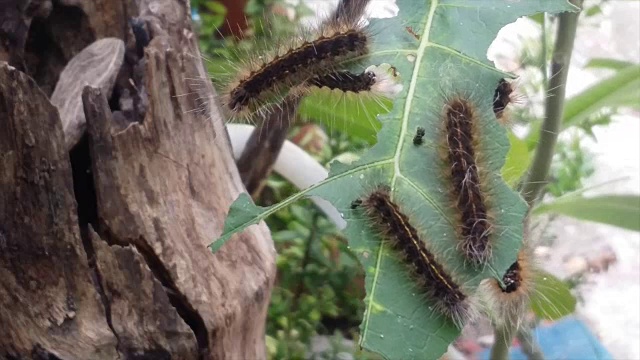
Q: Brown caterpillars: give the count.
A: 6